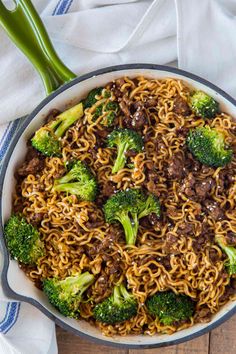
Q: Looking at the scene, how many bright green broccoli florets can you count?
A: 12